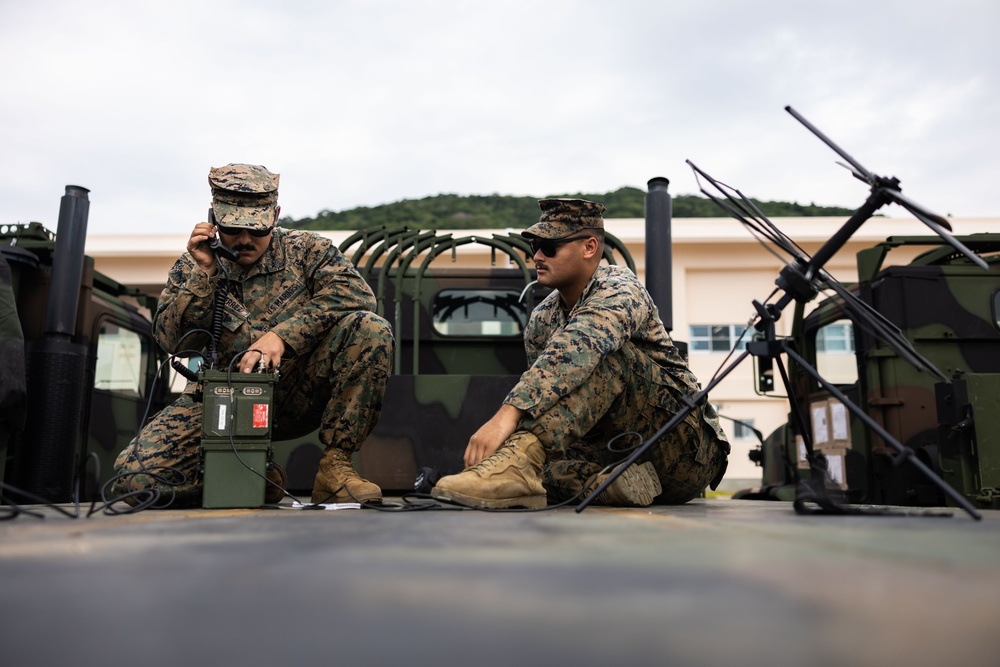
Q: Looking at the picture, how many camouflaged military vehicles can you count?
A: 3